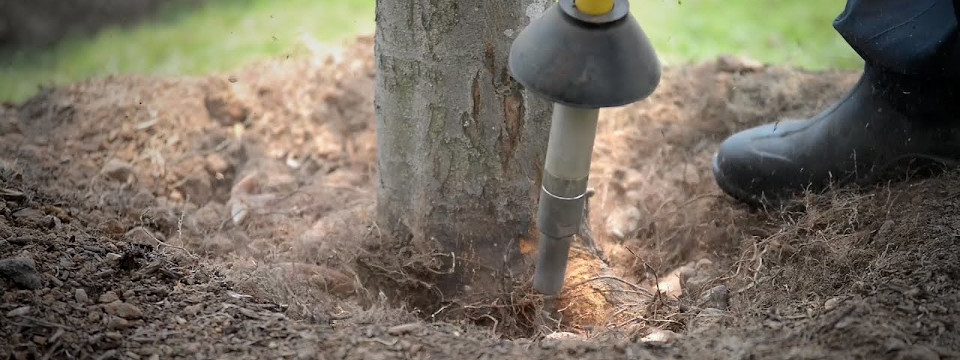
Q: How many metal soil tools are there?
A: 1